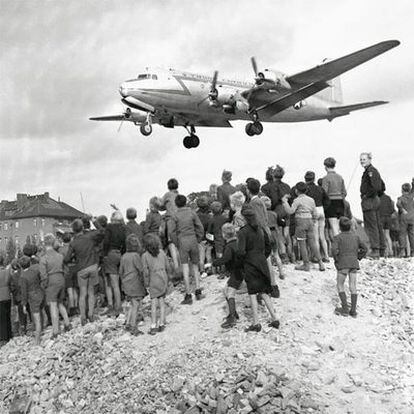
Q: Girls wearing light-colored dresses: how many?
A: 2